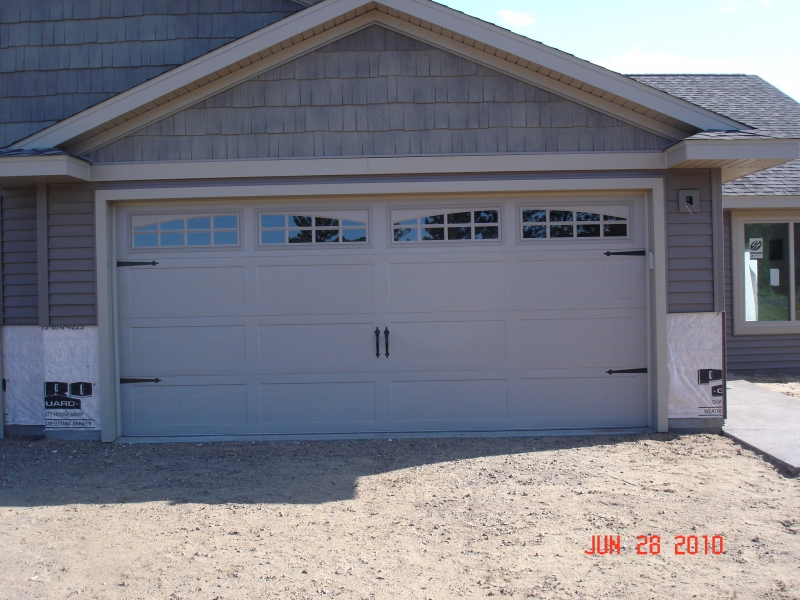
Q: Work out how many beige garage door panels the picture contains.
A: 12